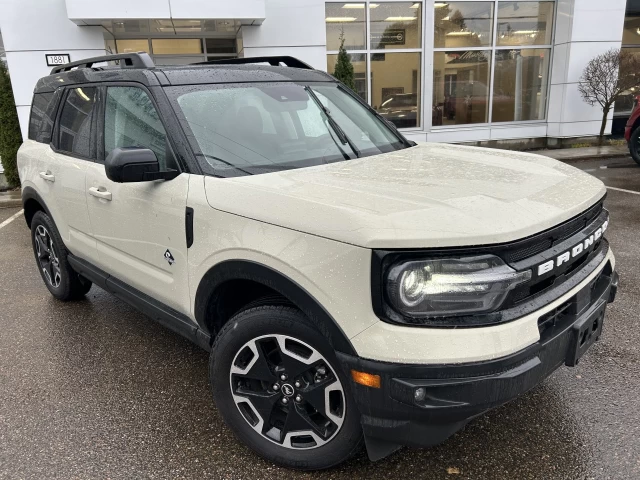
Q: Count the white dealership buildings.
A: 1